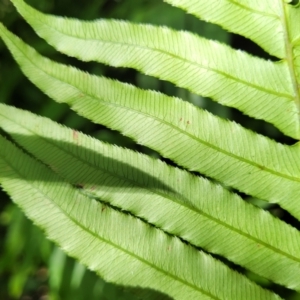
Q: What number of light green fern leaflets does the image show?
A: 5